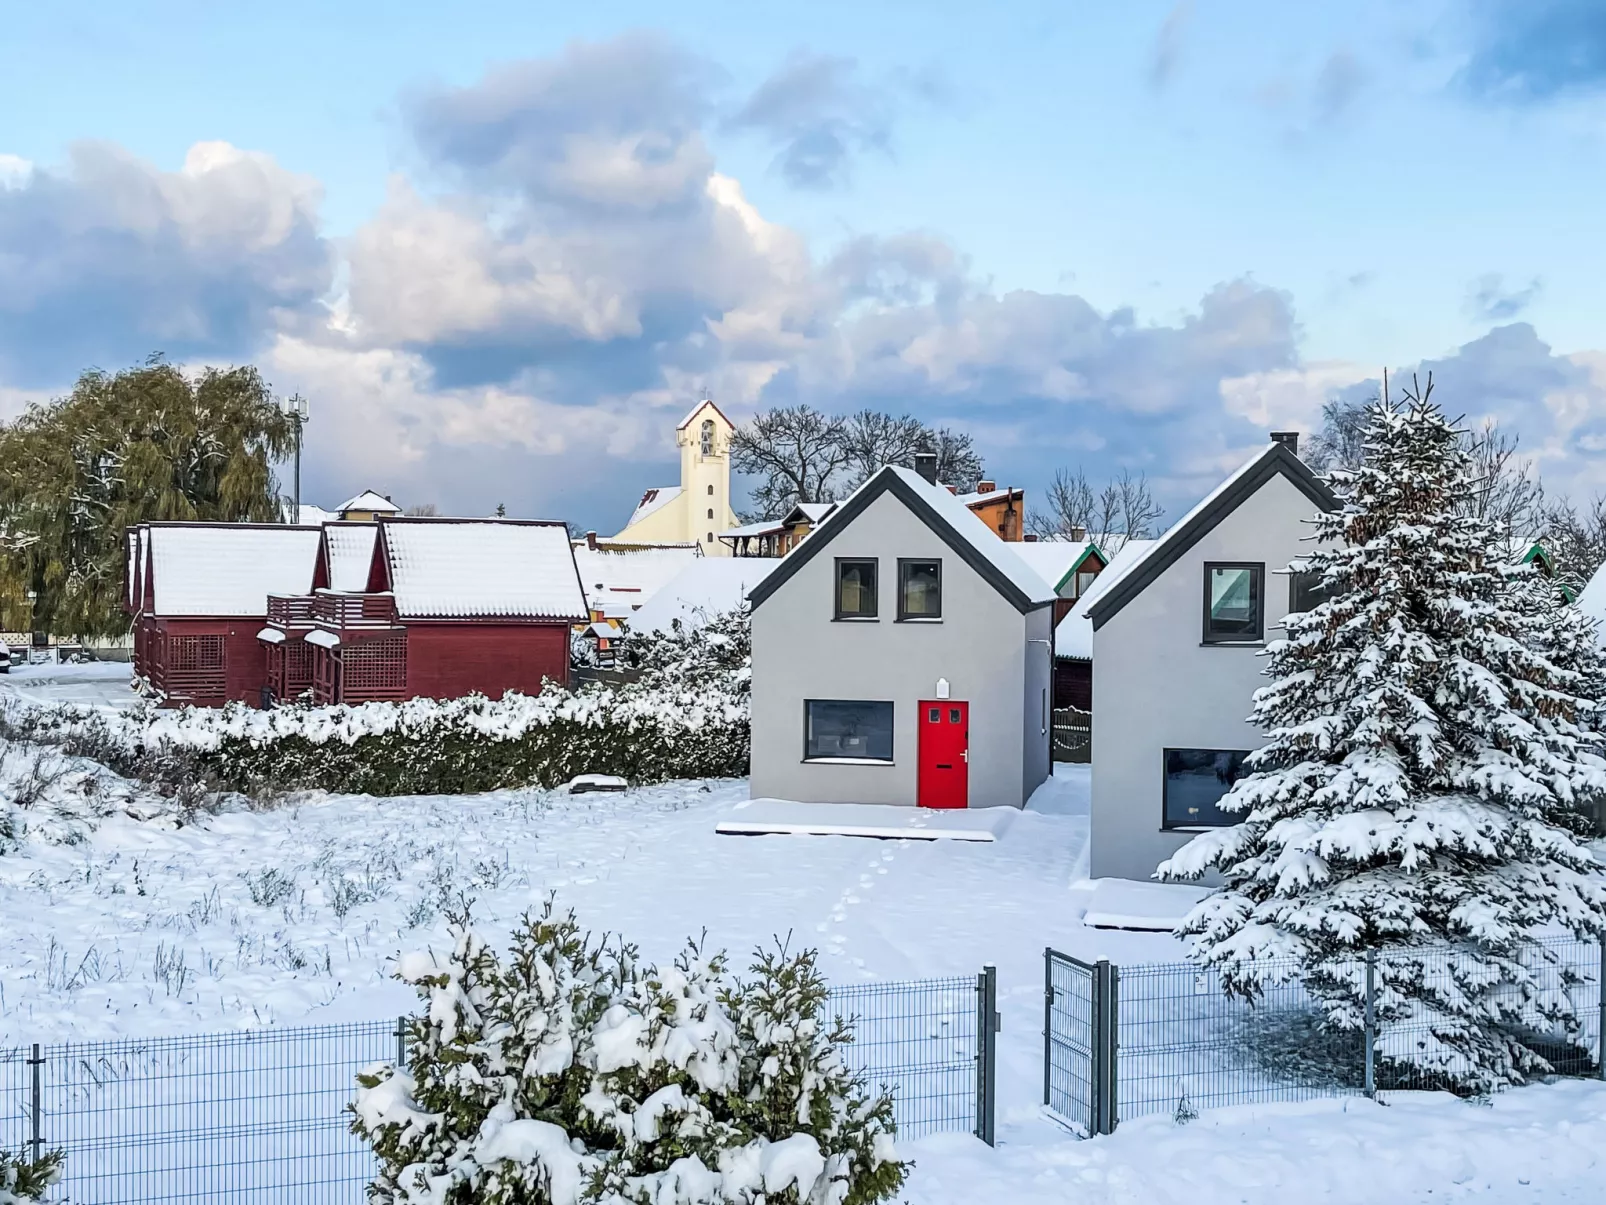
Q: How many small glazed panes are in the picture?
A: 2